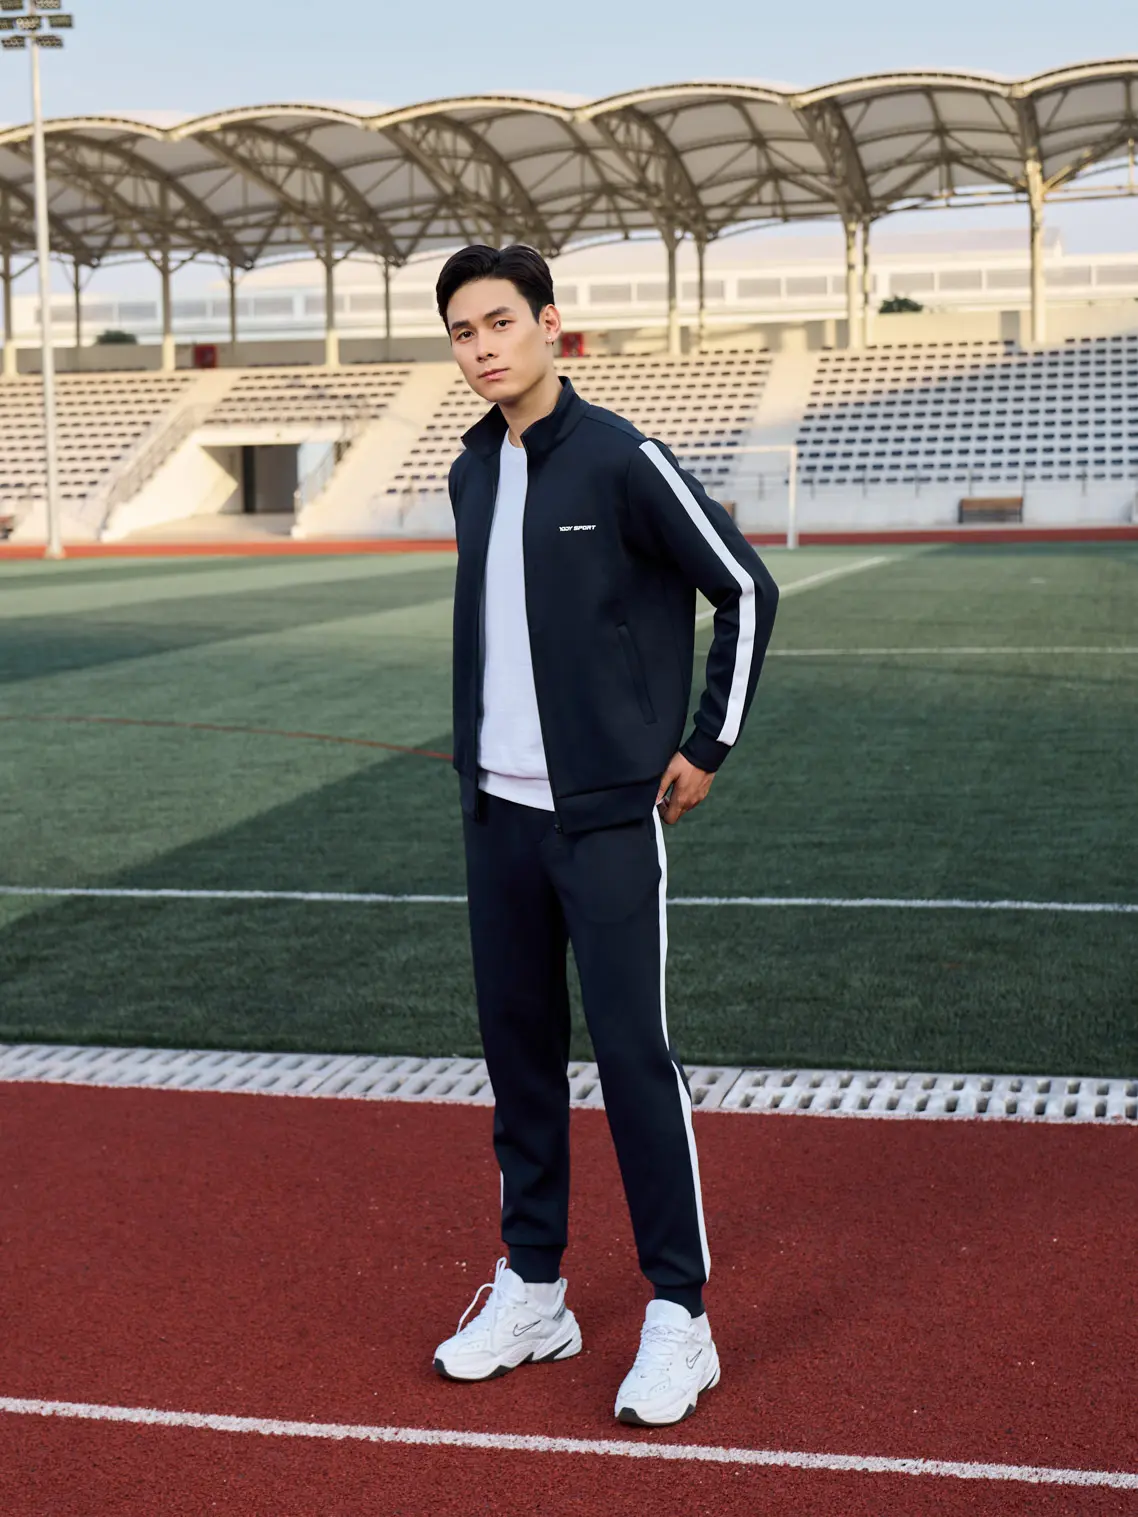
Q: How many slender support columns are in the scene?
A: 11